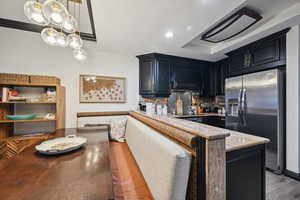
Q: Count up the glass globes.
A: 7